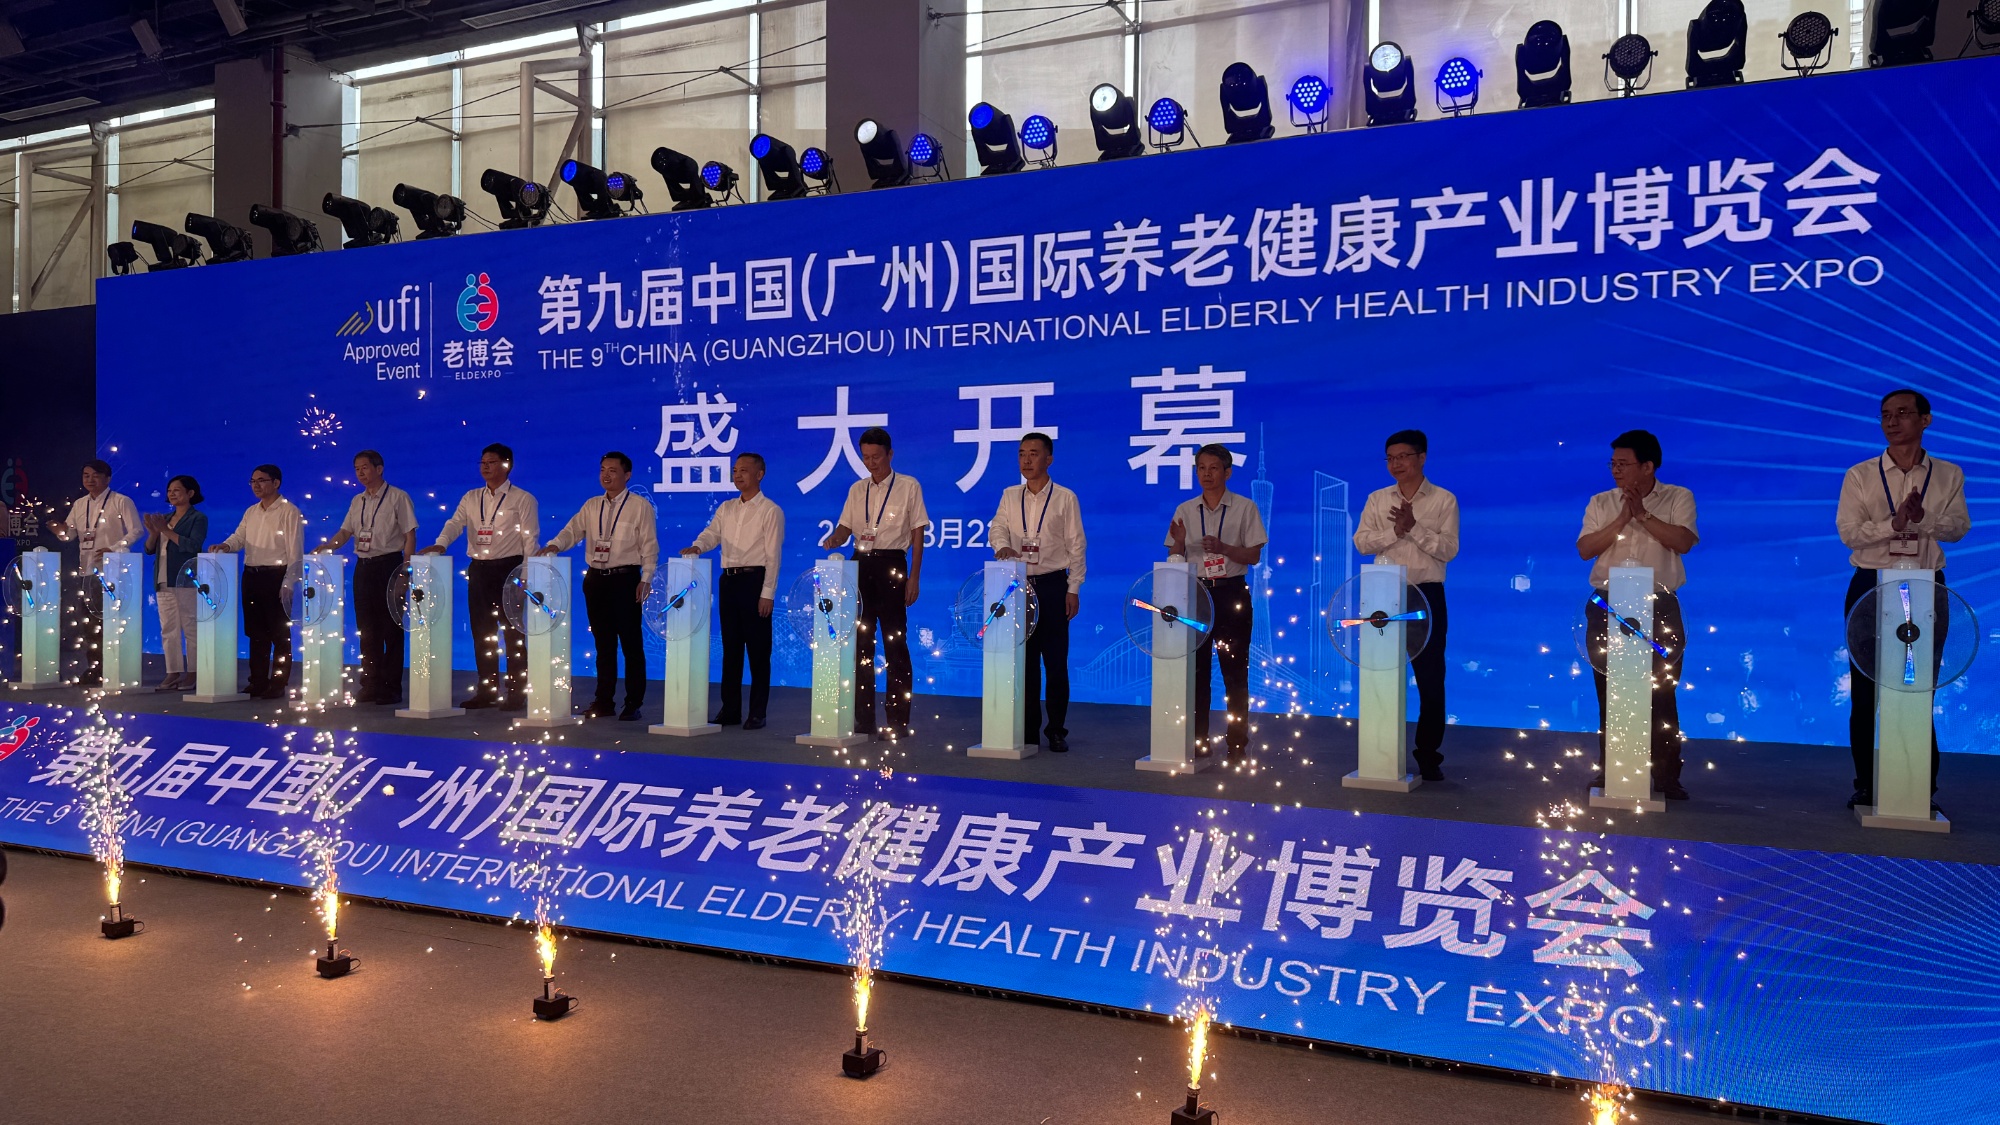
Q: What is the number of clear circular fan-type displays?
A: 13